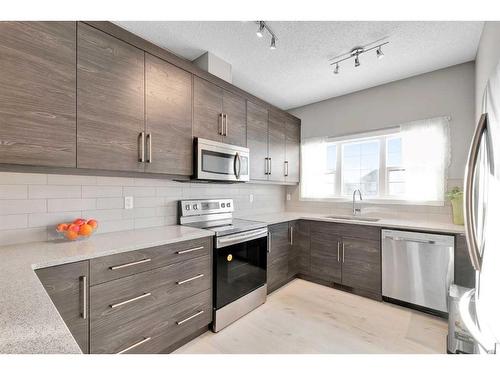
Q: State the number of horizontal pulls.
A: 6